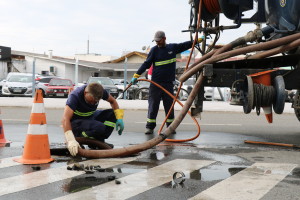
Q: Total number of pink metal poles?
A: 0